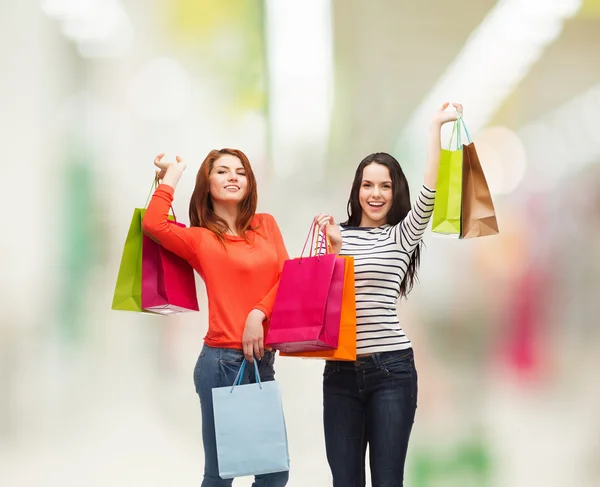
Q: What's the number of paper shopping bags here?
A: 7